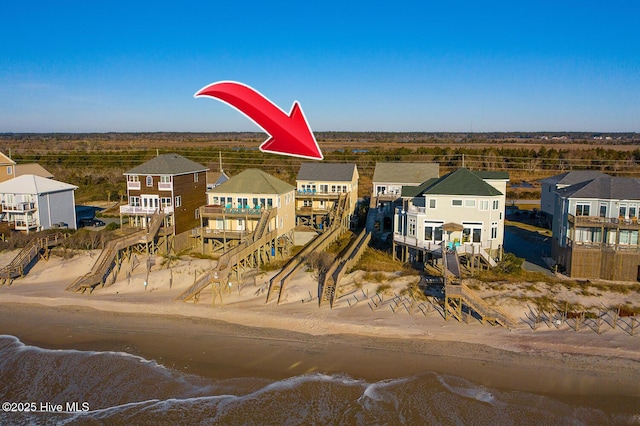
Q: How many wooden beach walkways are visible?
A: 6